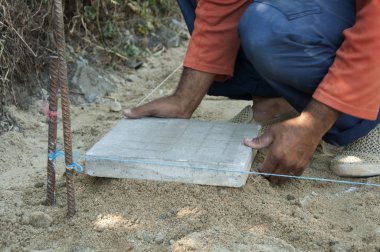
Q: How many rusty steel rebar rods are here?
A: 2